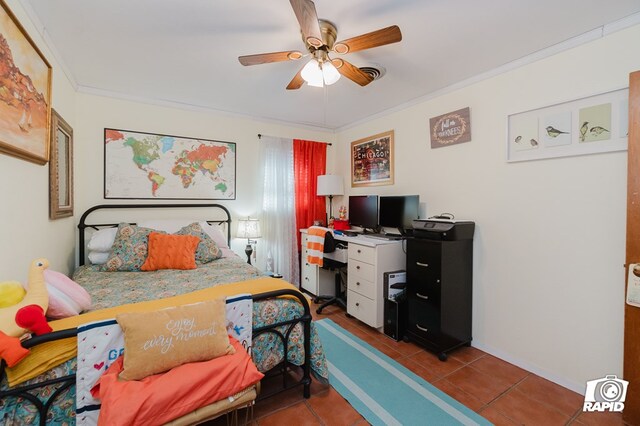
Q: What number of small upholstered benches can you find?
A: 1